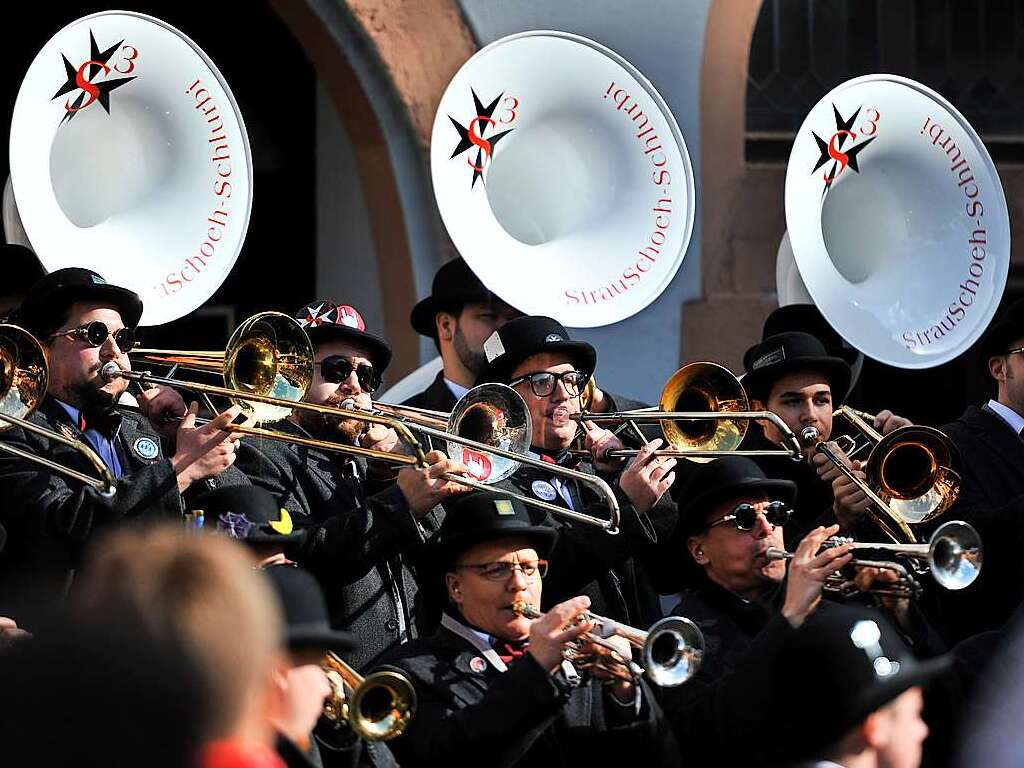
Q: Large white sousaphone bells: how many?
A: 3